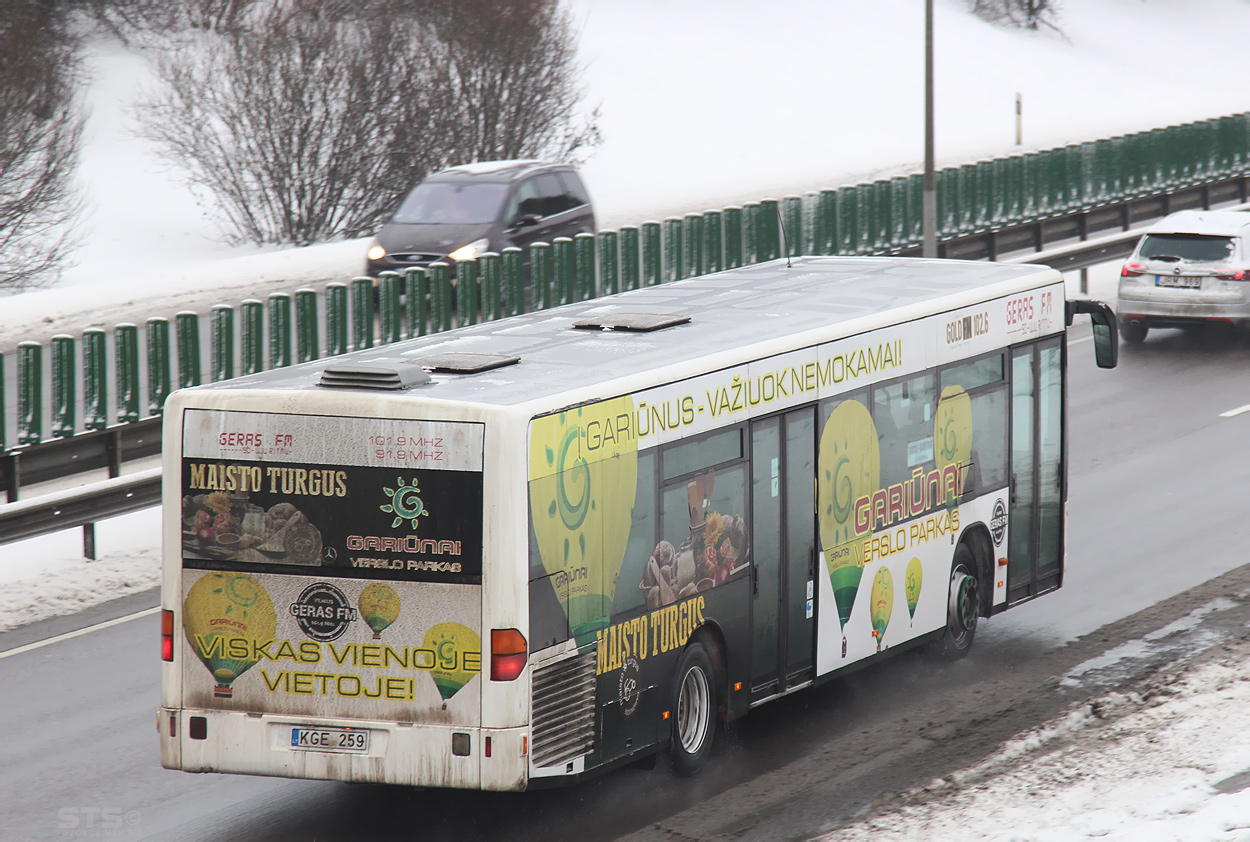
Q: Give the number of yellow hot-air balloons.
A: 8